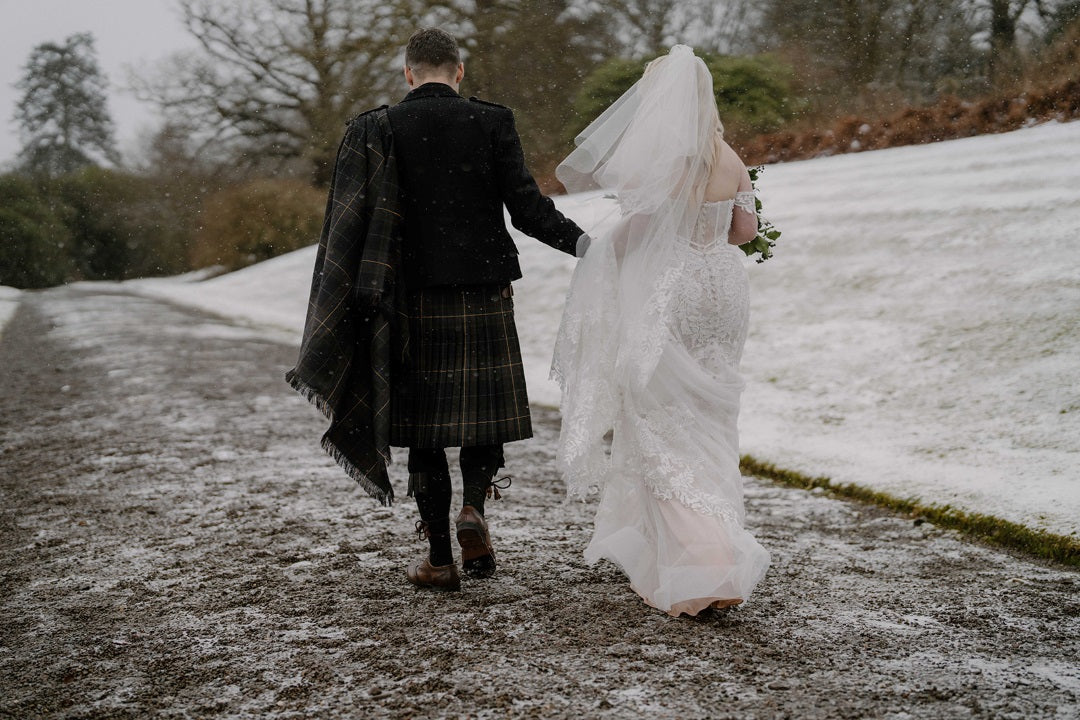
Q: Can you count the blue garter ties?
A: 0